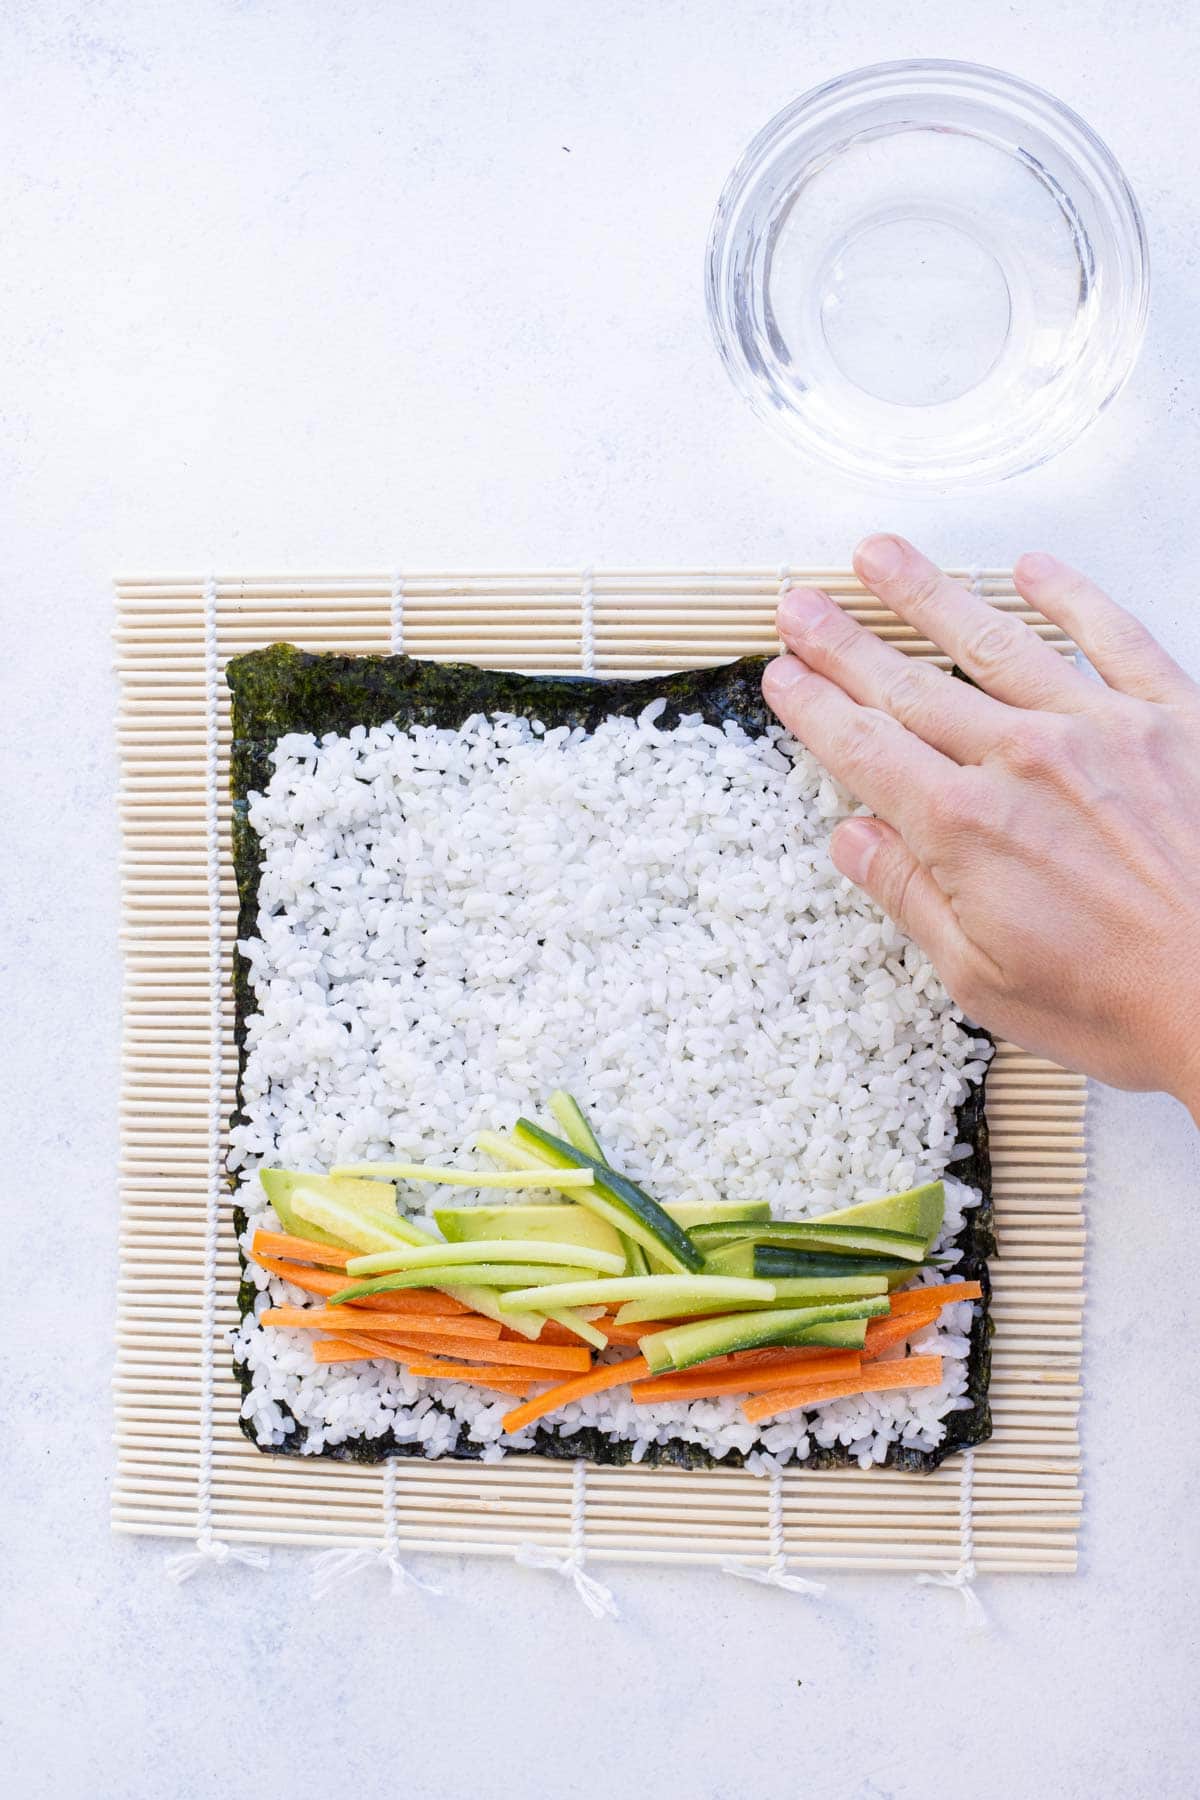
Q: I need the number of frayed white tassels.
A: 5